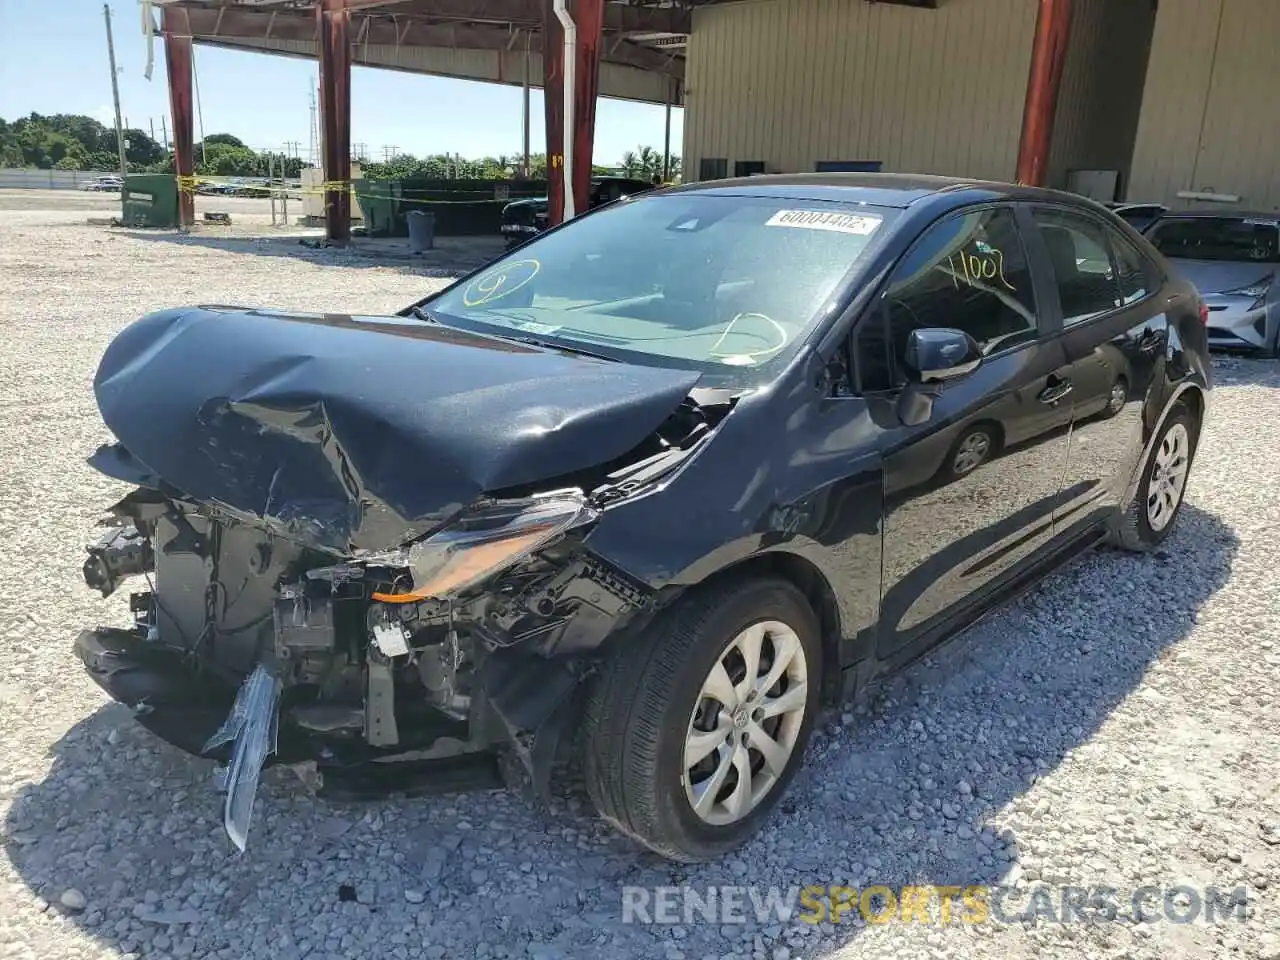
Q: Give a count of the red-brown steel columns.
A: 4